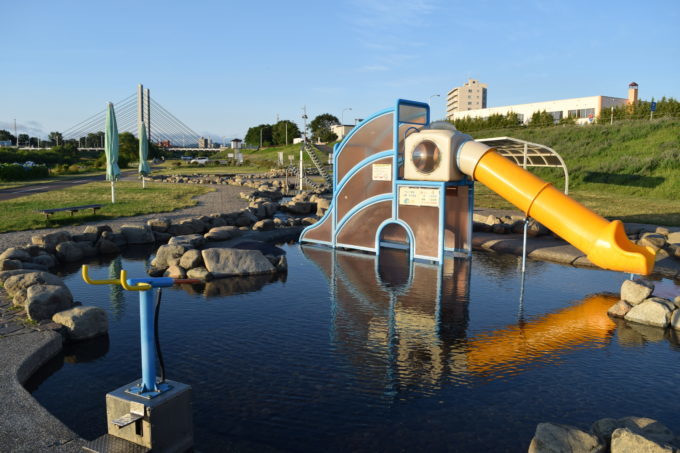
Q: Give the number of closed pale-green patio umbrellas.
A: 2